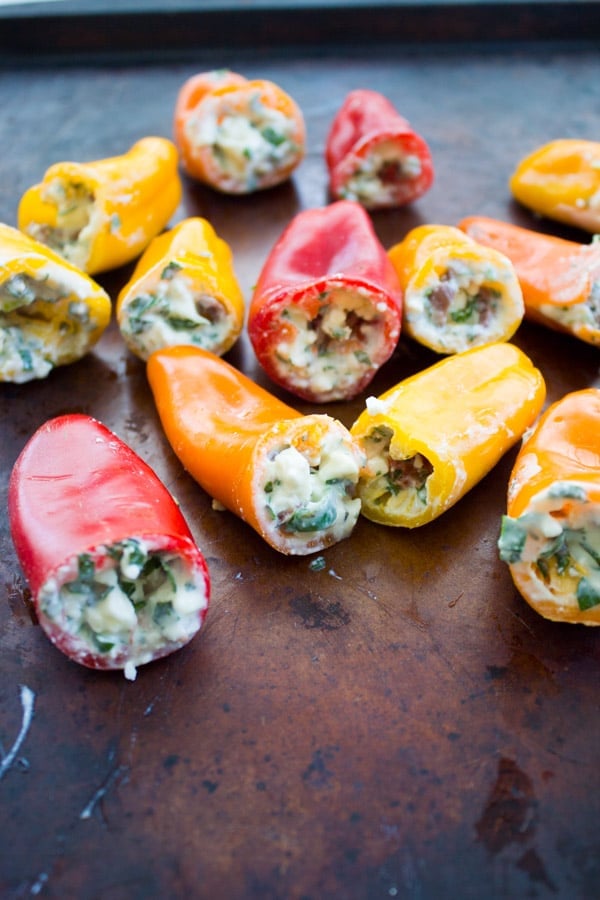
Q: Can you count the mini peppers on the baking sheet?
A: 13